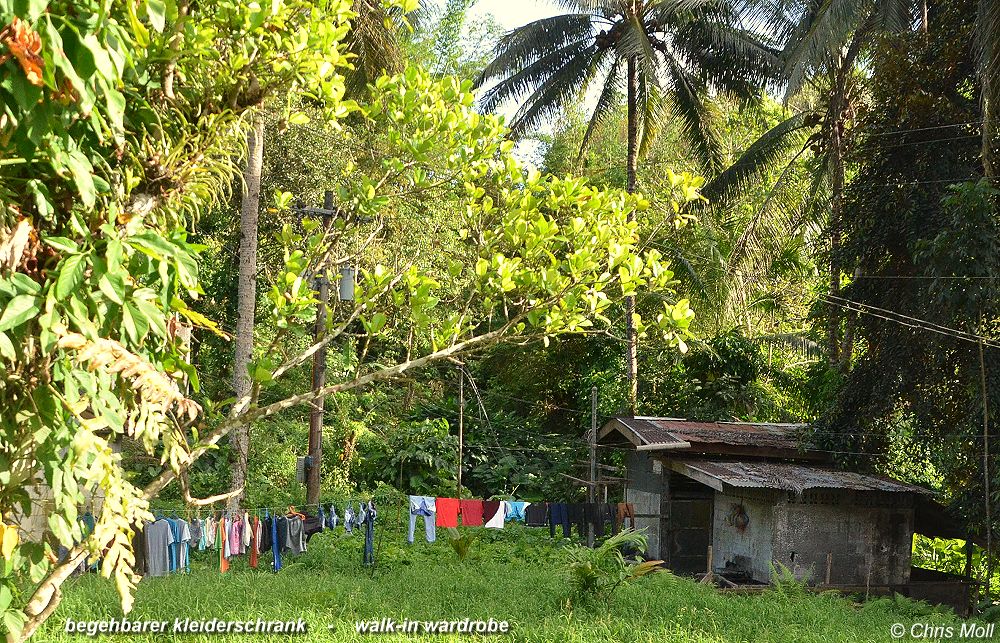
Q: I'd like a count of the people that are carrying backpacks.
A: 0